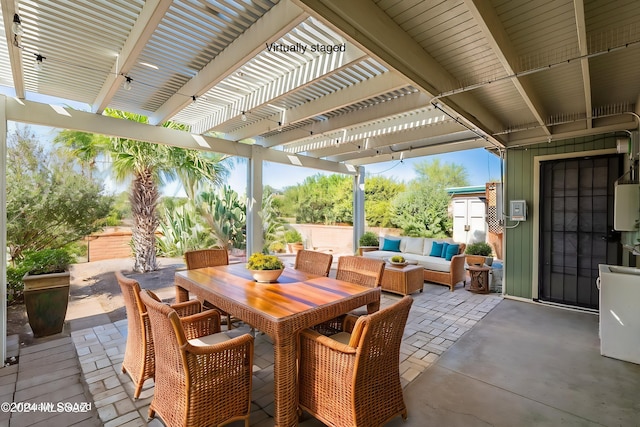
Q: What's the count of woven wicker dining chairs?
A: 6